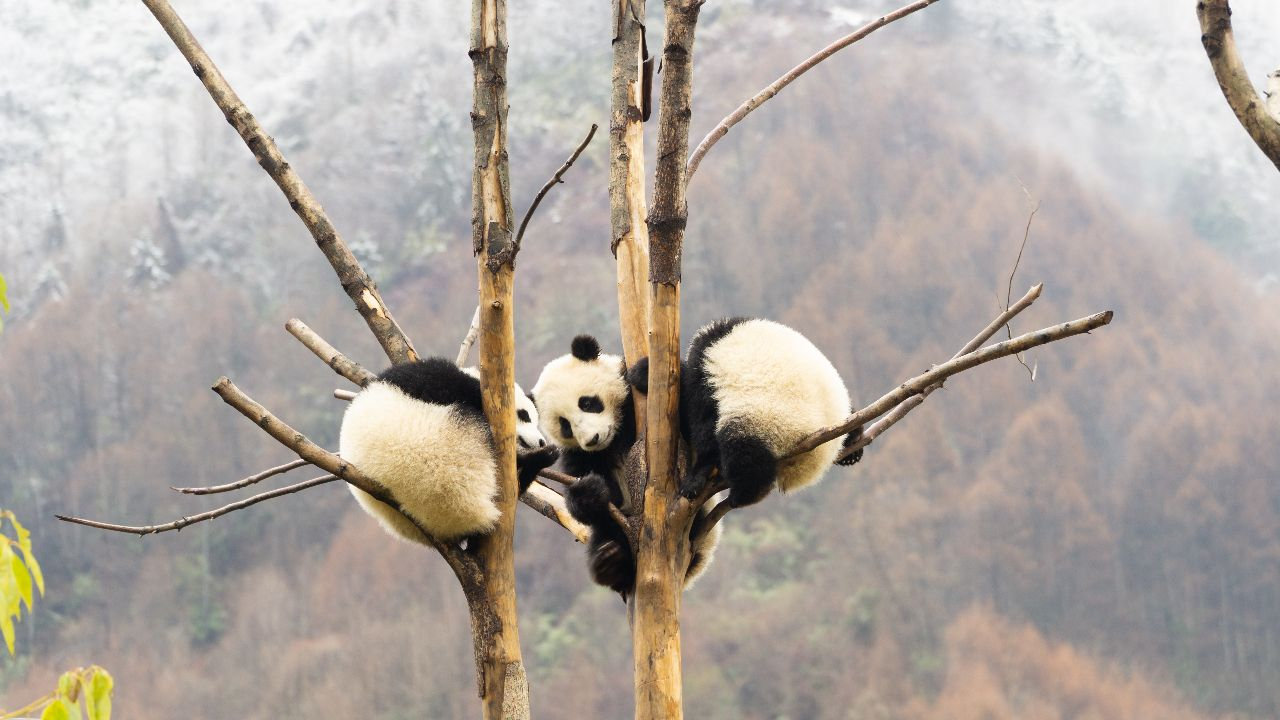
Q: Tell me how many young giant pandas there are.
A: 3